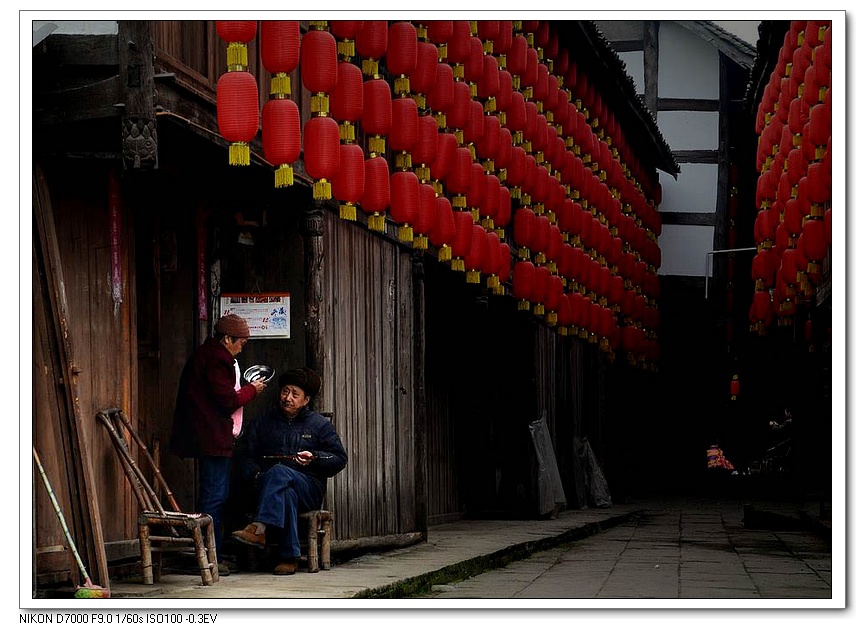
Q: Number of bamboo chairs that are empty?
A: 1